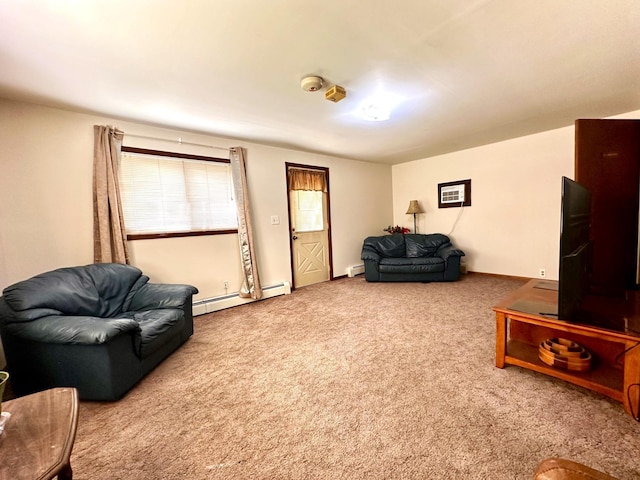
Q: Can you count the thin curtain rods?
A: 1